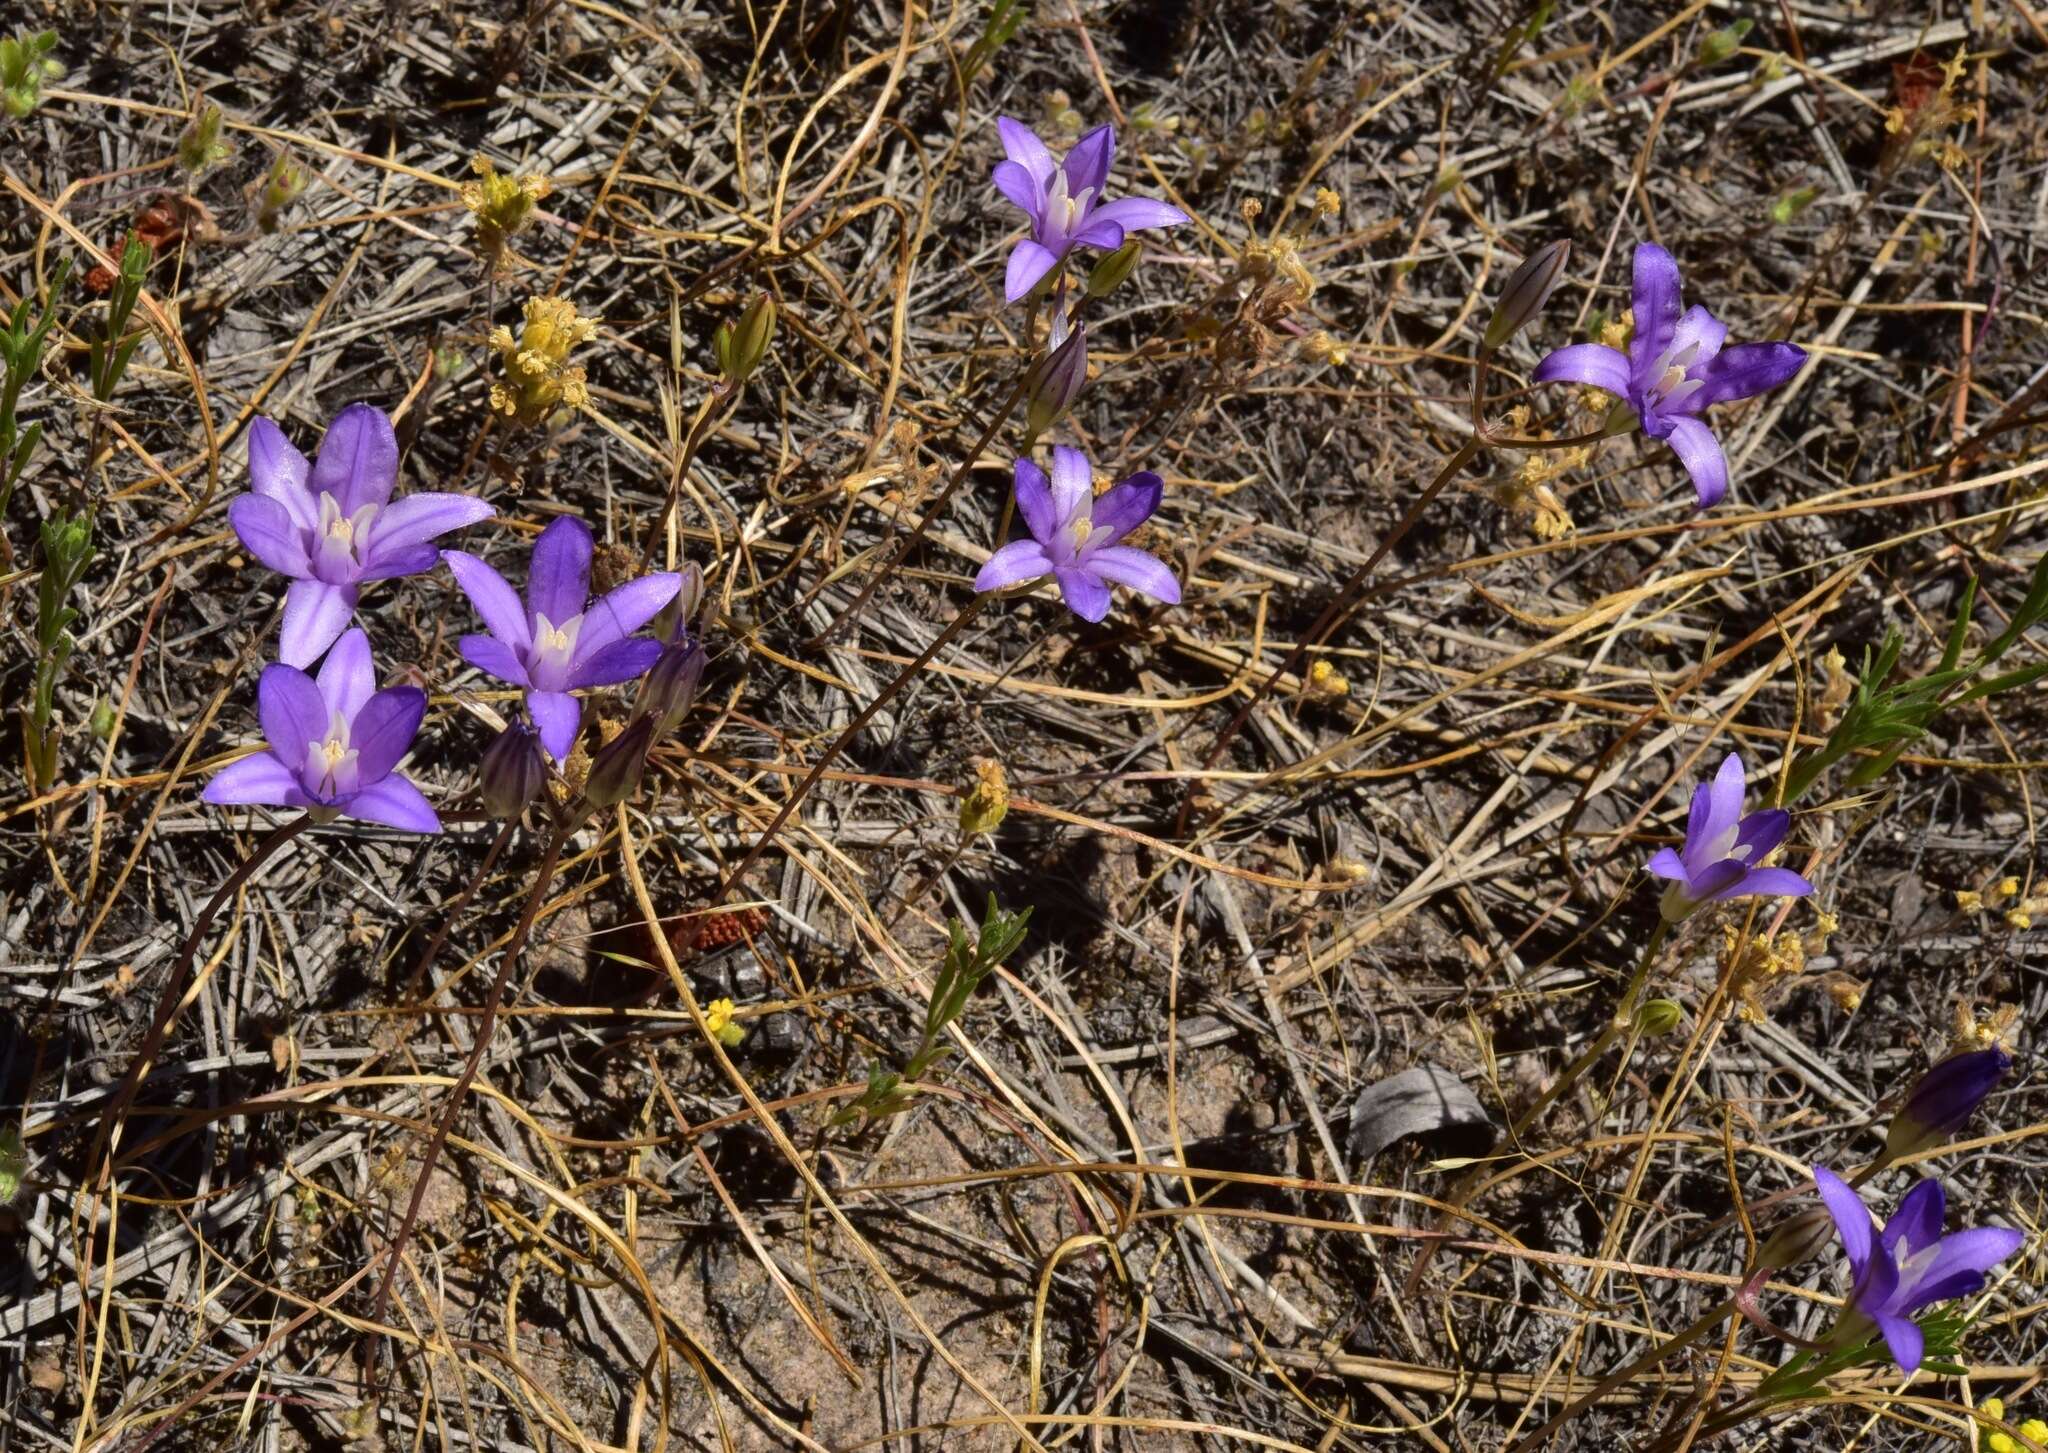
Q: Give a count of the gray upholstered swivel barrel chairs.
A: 0